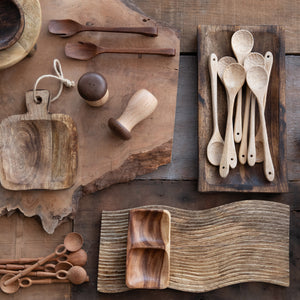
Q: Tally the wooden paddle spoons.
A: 2